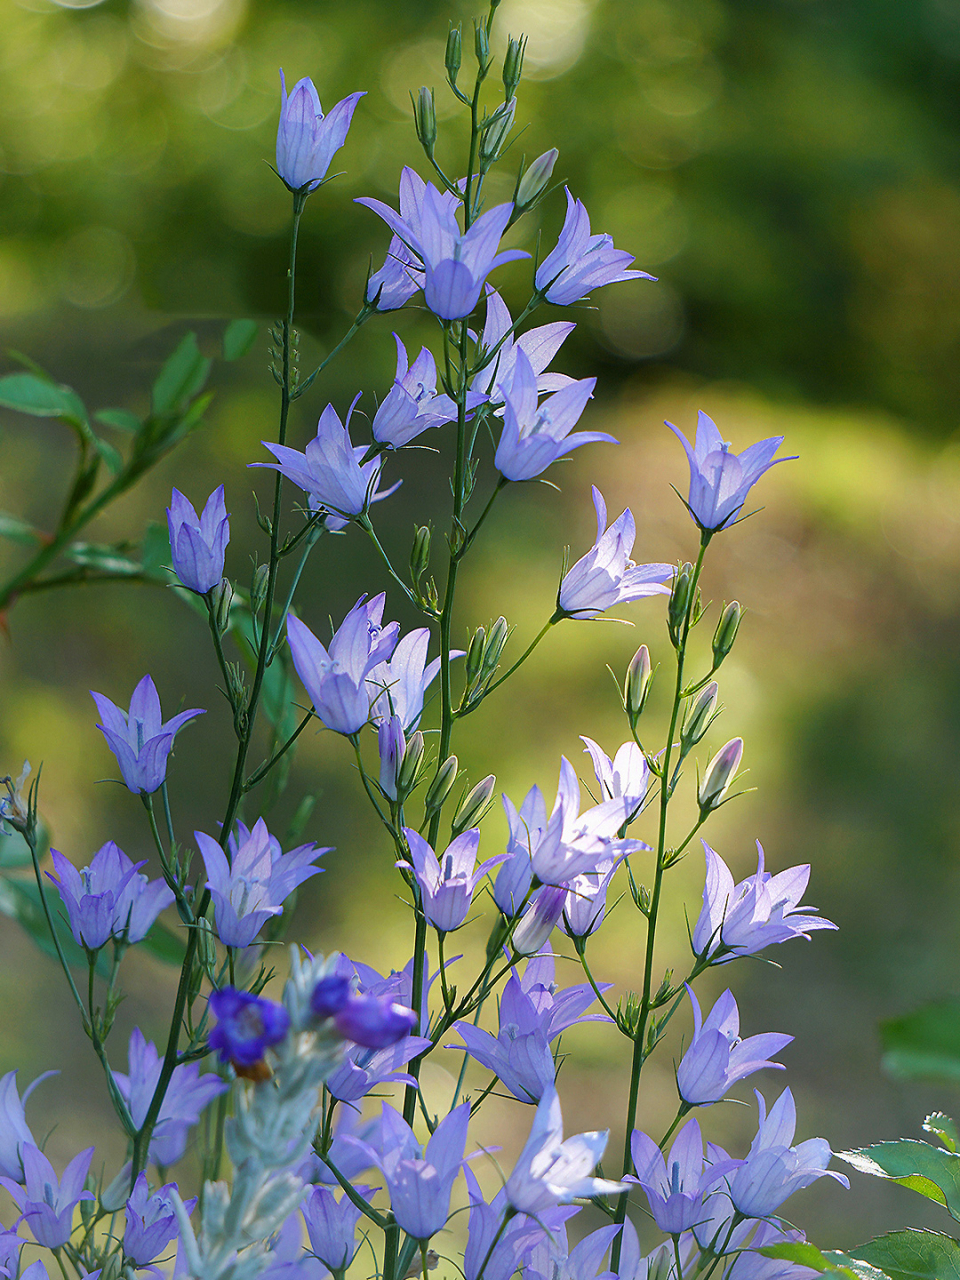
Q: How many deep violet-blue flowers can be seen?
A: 3